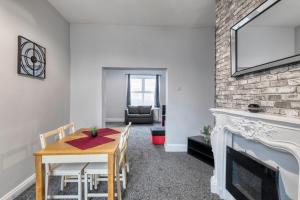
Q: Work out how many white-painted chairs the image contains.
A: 4